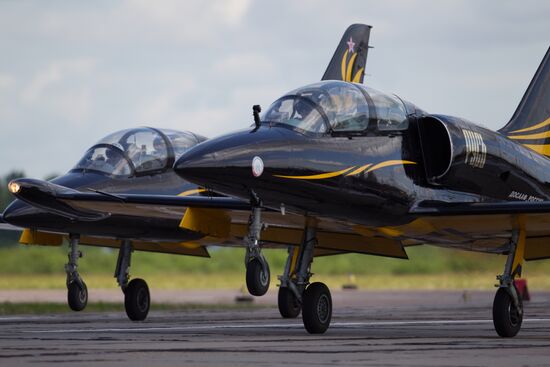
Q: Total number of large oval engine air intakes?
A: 1